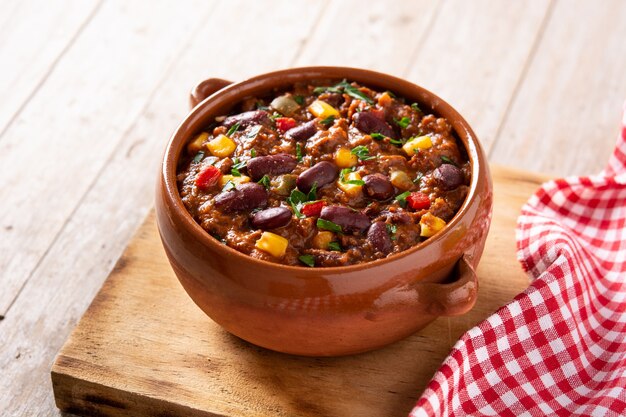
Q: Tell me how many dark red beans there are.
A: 11